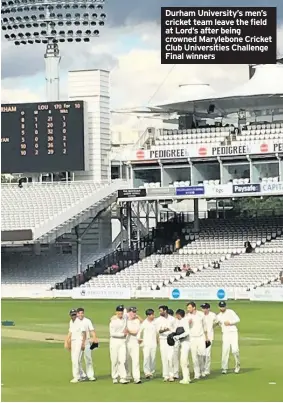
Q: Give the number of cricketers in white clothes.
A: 11